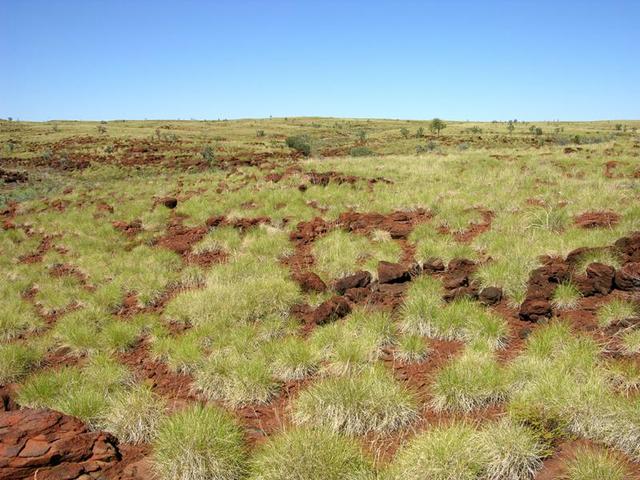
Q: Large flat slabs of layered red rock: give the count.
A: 1